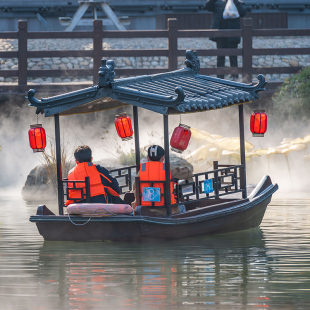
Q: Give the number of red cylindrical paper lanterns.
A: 4